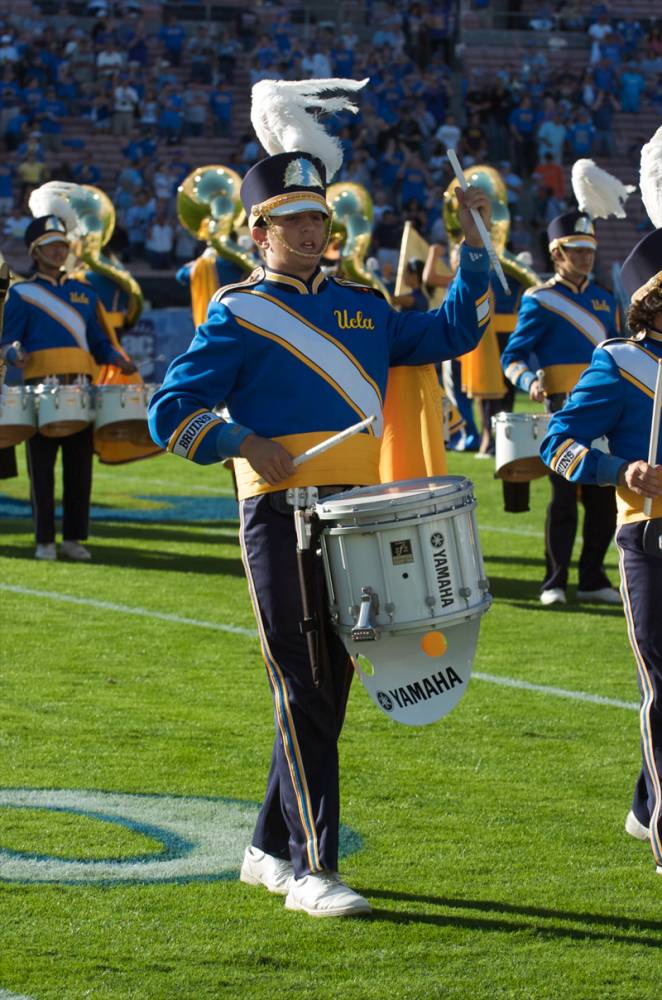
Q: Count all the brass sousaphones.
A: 4